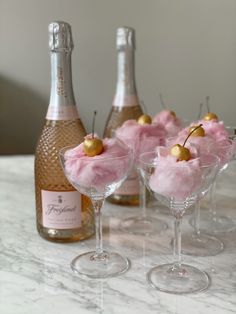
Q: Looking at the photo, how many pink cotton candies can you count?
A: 6